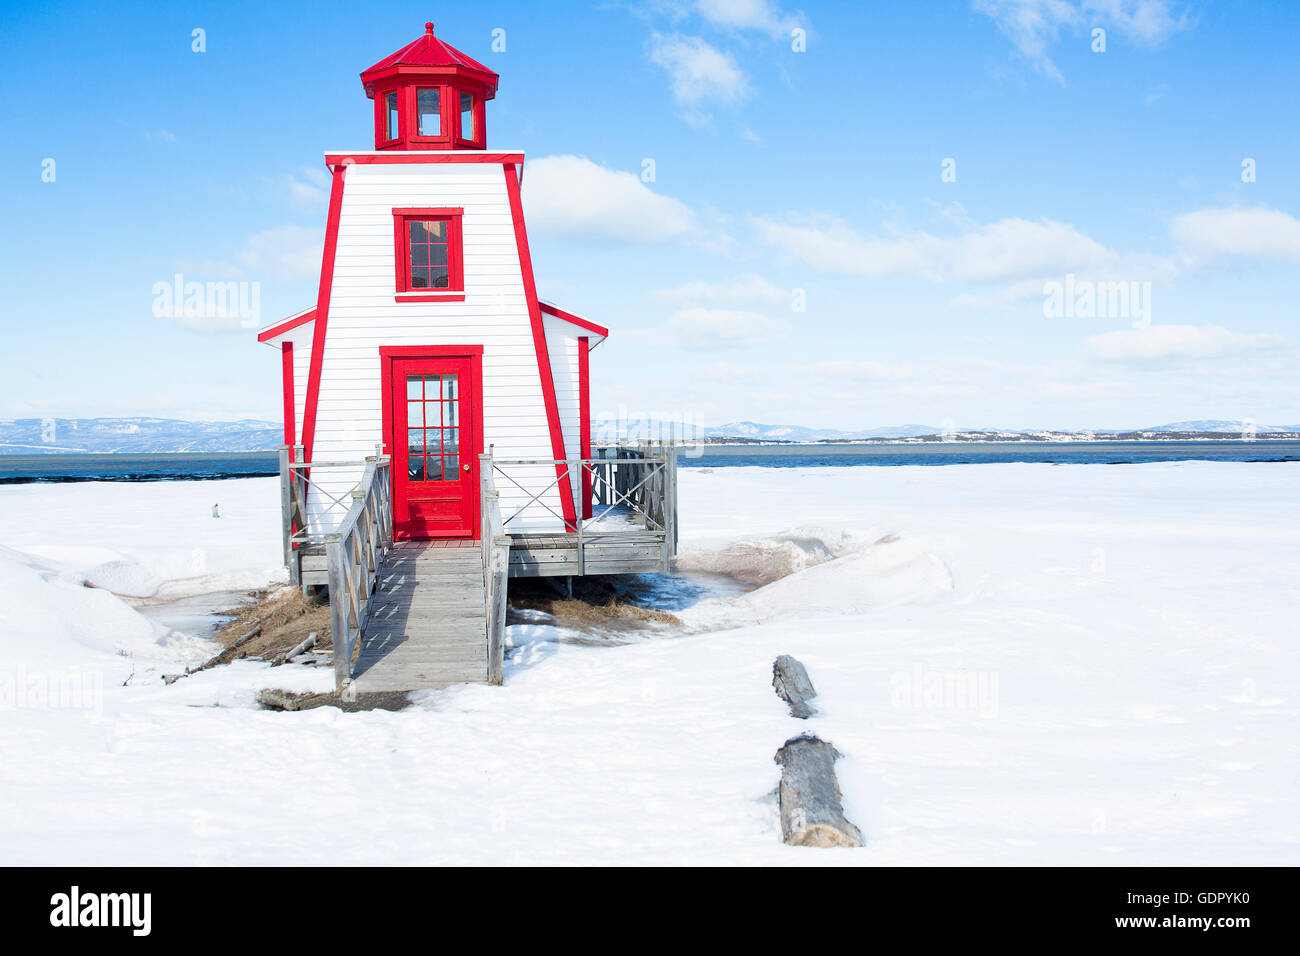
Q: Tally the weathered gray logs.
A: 2